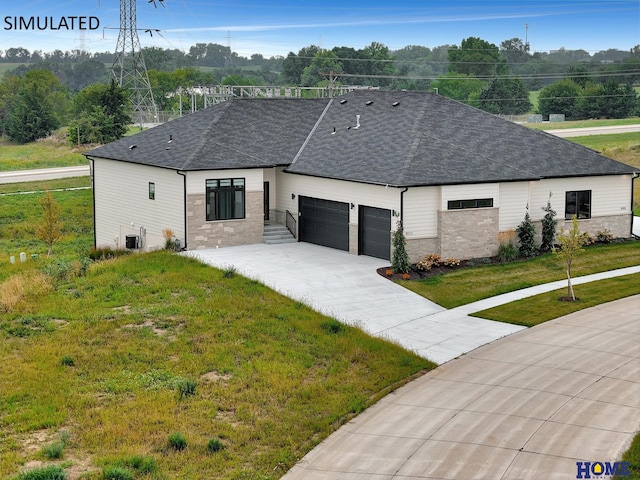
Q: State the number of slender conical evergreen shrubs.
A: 3